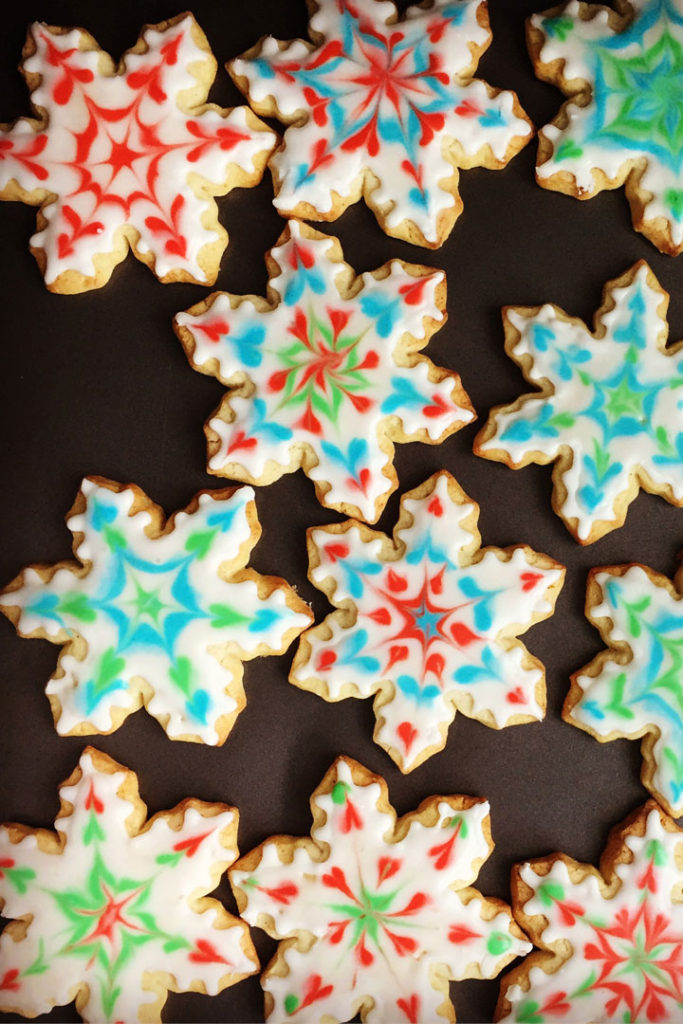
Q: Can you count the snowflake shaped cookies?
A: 11